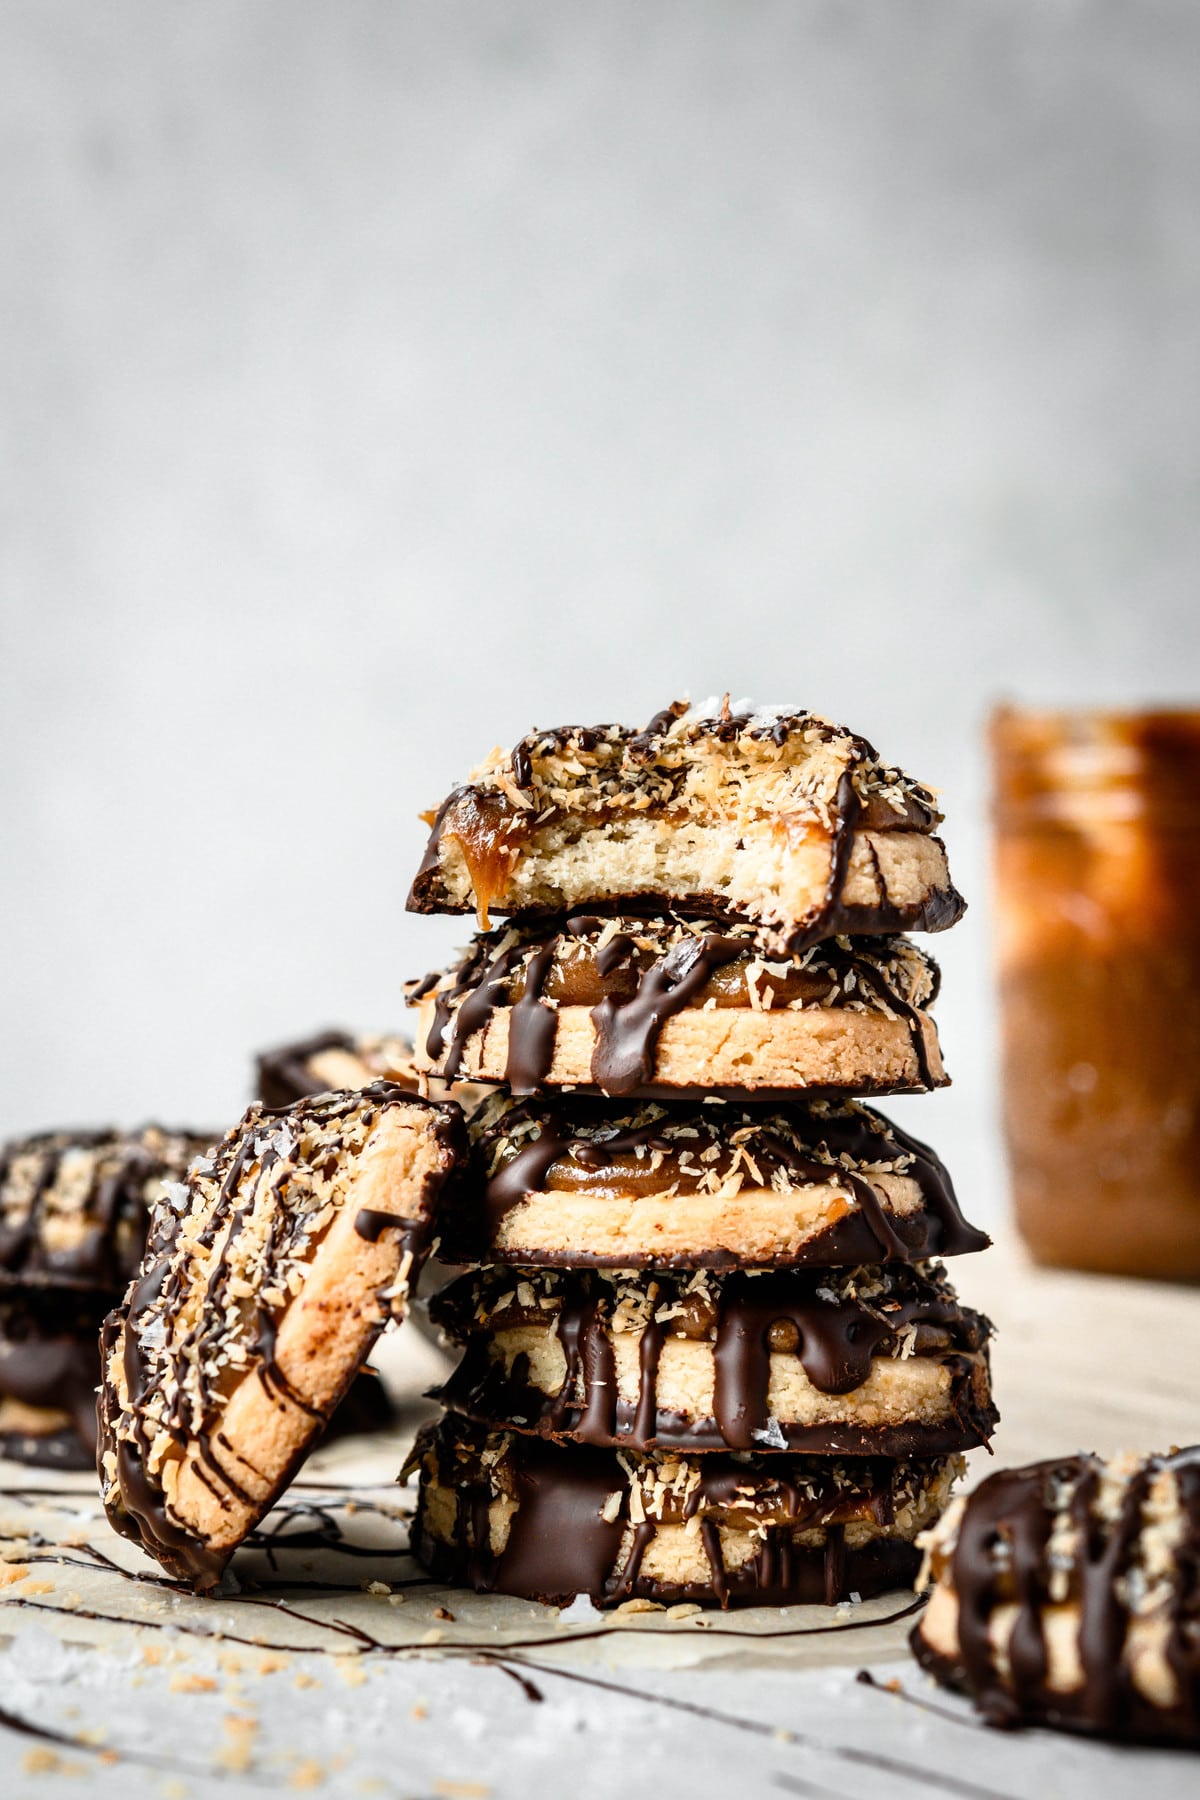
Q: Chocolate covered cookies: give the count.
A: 10